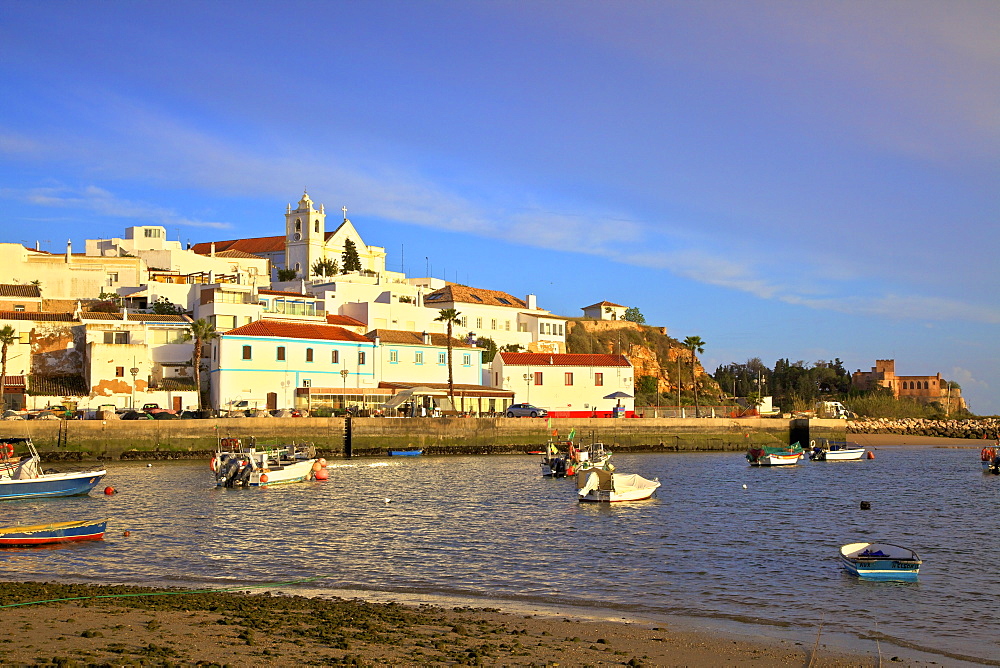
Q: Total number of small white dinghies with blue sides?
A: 1